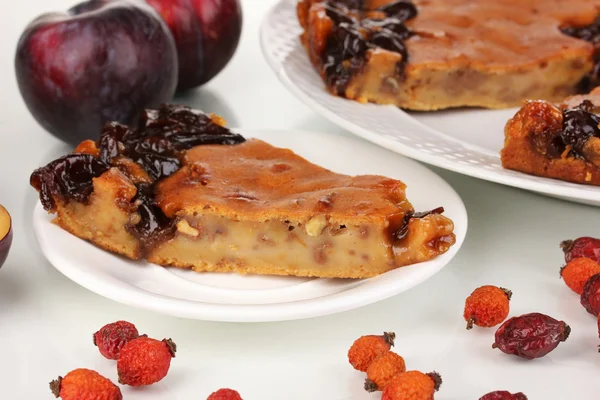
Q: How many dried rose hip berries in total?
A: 13